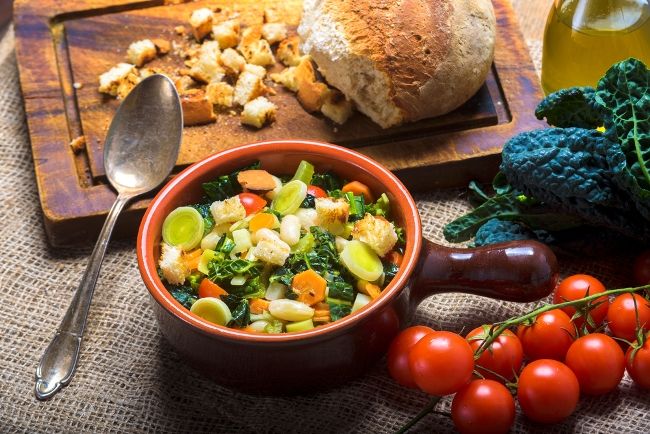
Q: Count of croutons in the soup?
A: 5